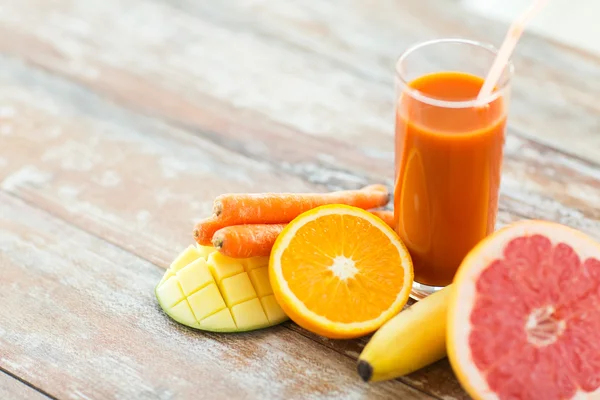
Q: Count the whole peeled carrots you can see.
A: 3